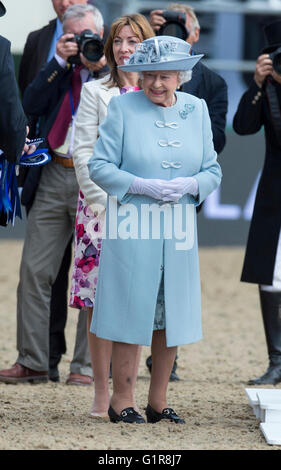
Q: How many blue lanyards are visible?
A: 1